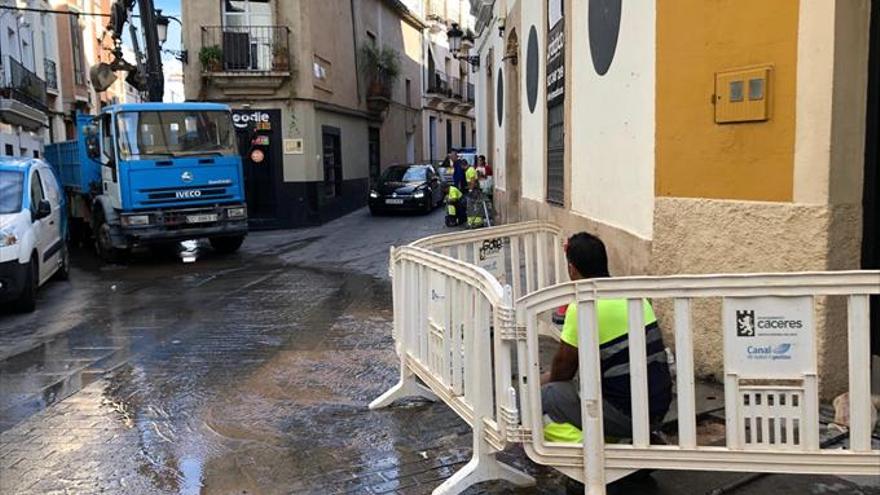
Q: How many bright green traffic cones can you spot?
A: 0